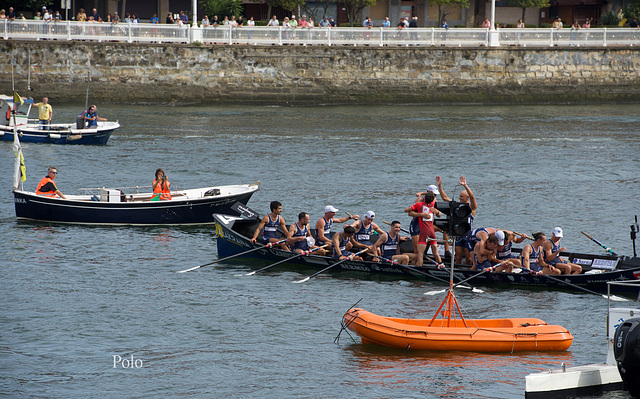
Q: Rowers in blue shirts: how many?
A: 13